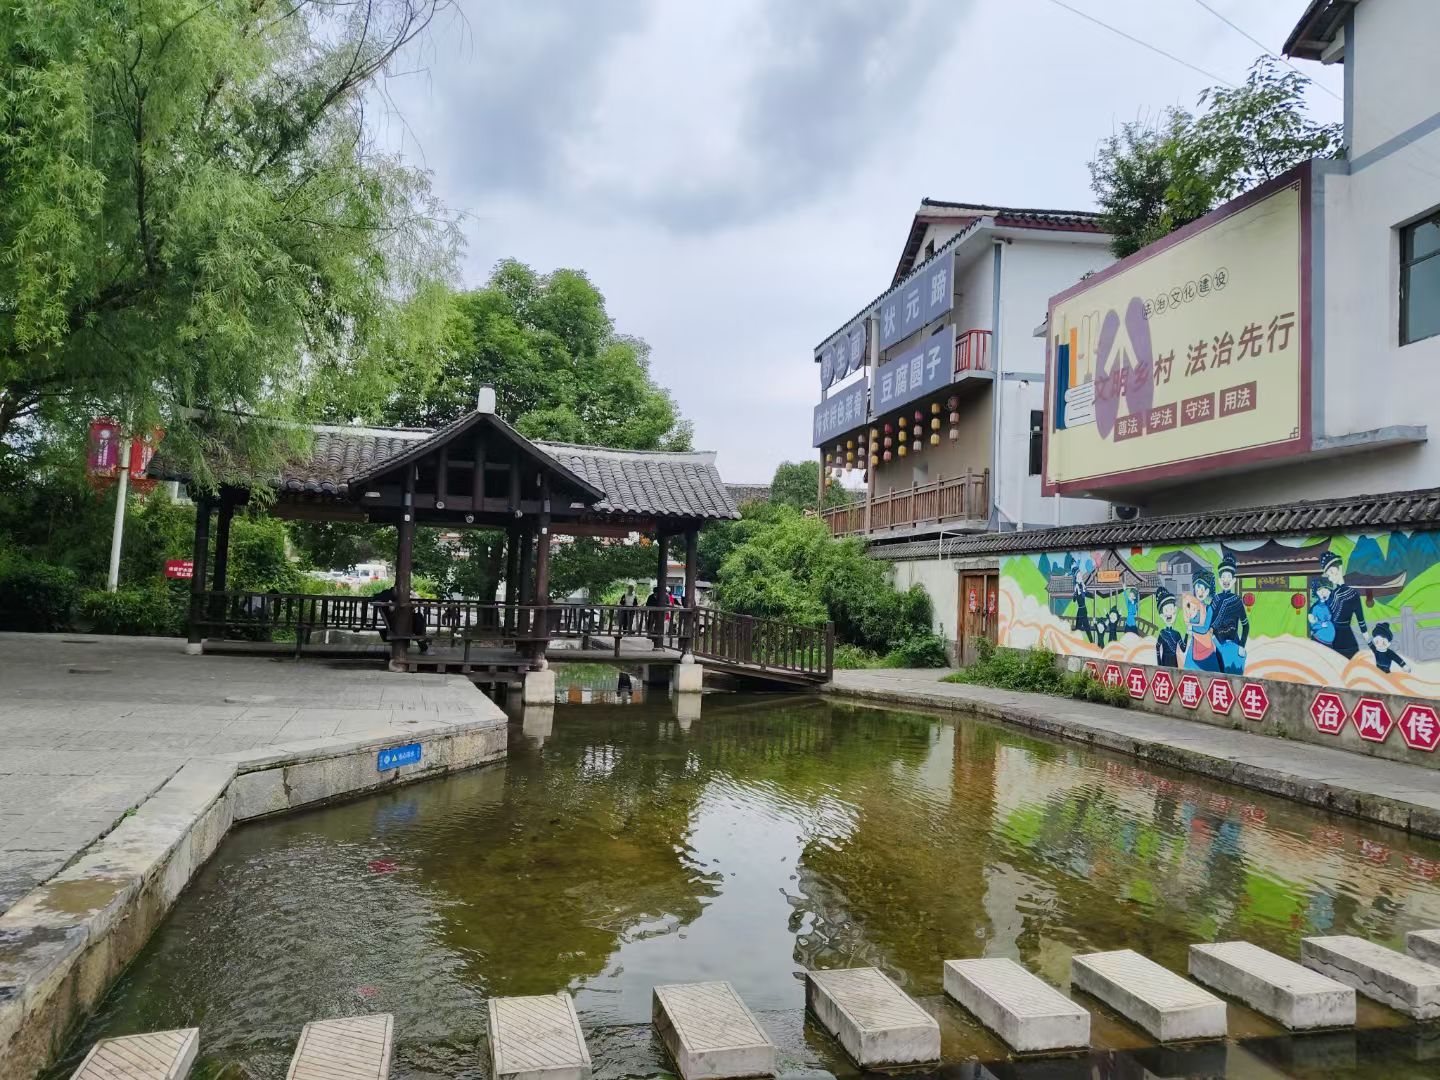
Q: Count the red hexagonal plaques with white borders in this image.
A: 10